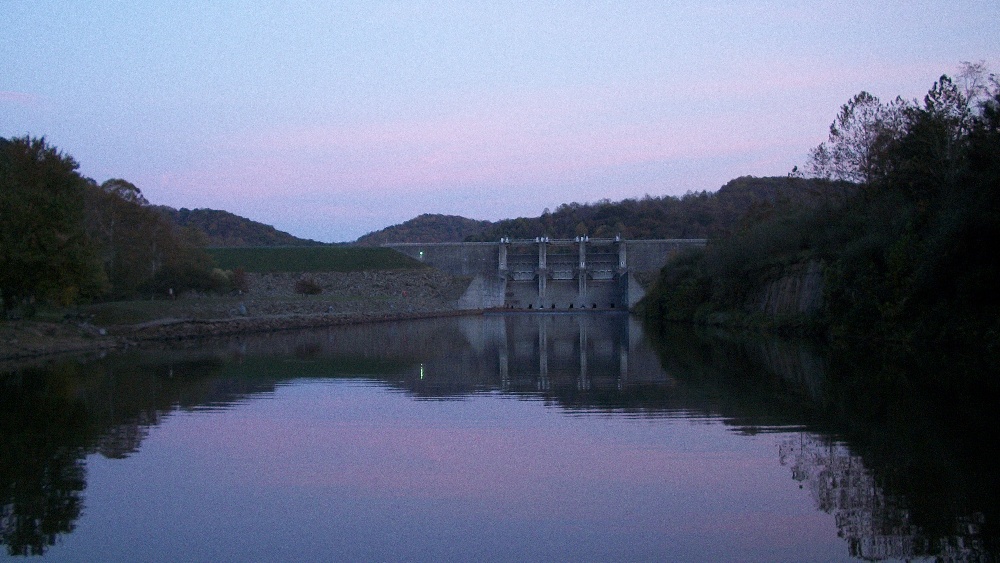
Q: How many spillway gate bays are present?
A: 3